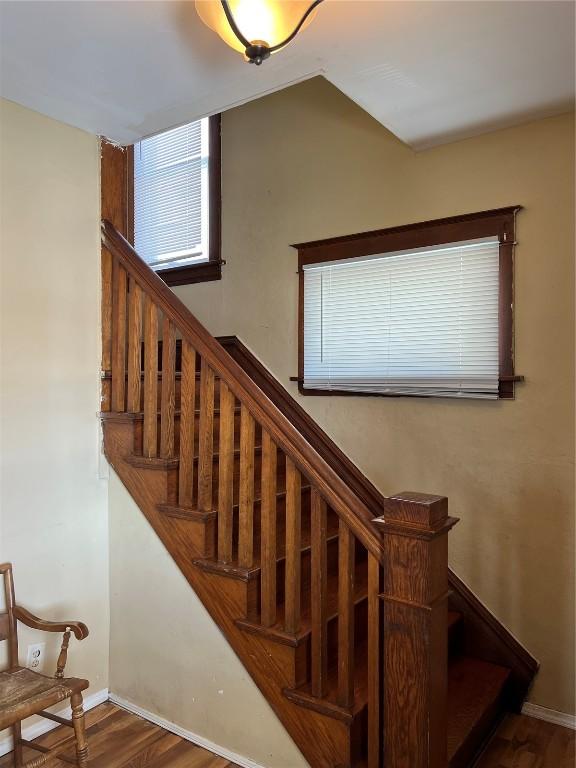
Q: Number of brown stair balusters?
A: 14